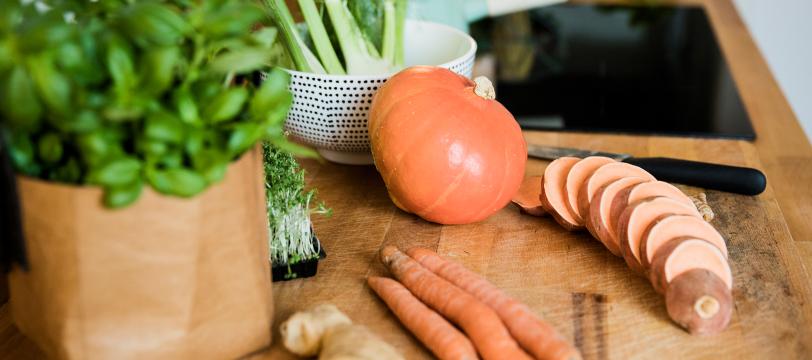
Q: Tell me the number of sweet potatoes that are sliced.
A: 1